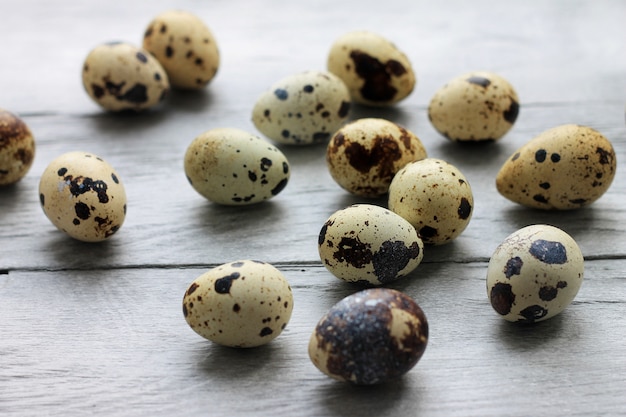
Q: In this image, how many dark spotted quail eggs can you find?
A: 15